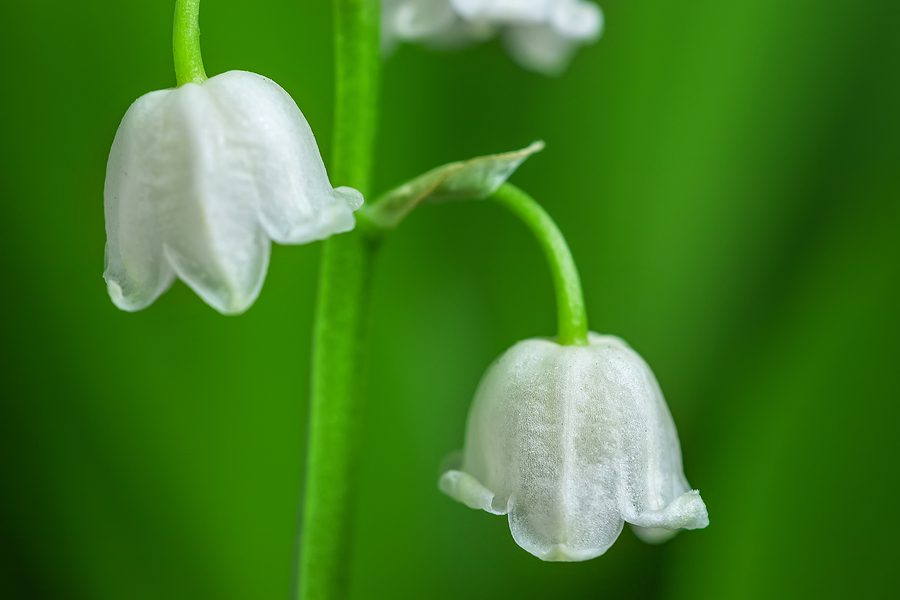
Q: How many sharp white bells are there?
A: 2